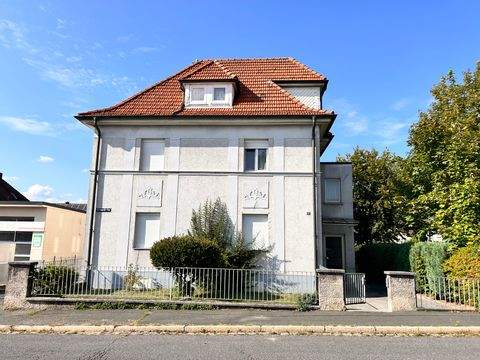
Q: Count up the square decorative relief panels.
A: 2